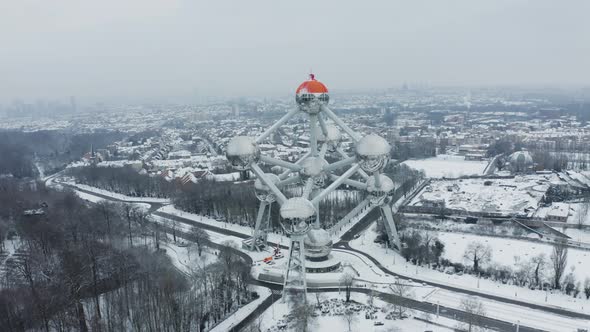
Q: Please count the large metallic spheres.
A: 9